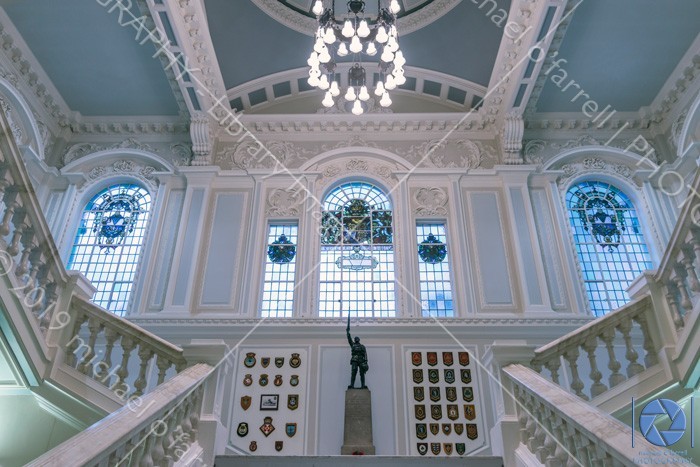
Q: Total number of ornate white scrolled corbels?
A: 2